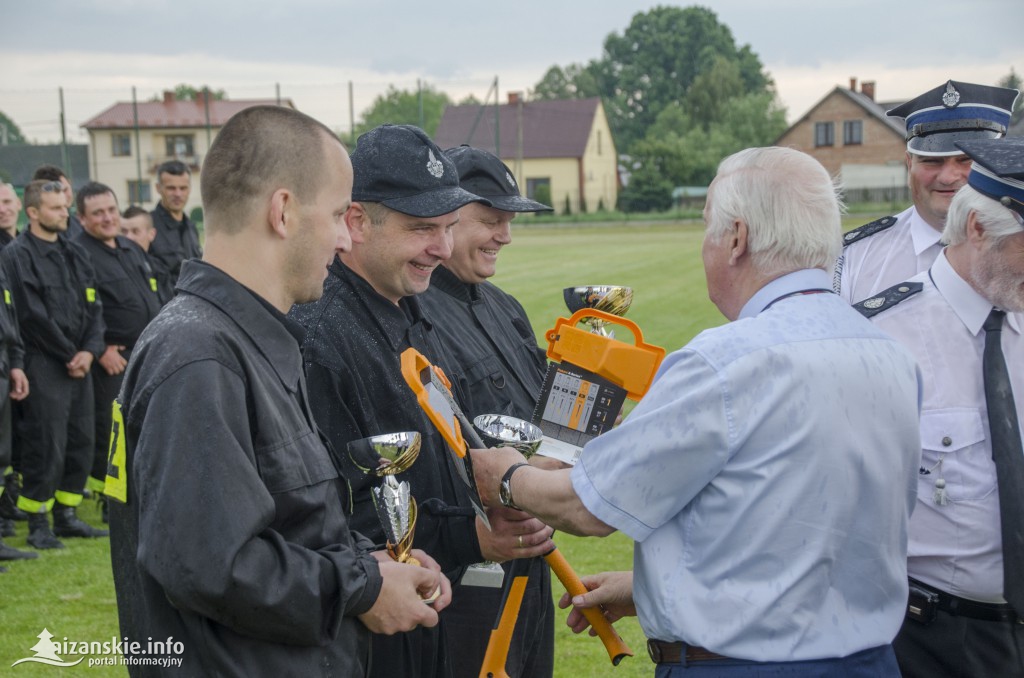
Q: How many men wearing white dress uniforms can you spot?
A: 2